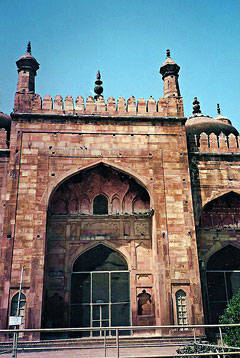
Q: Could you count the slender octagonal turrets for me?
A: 2